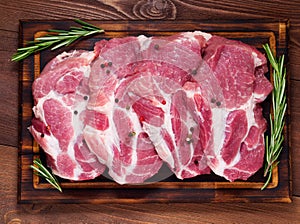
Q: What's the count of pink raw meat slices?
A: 4